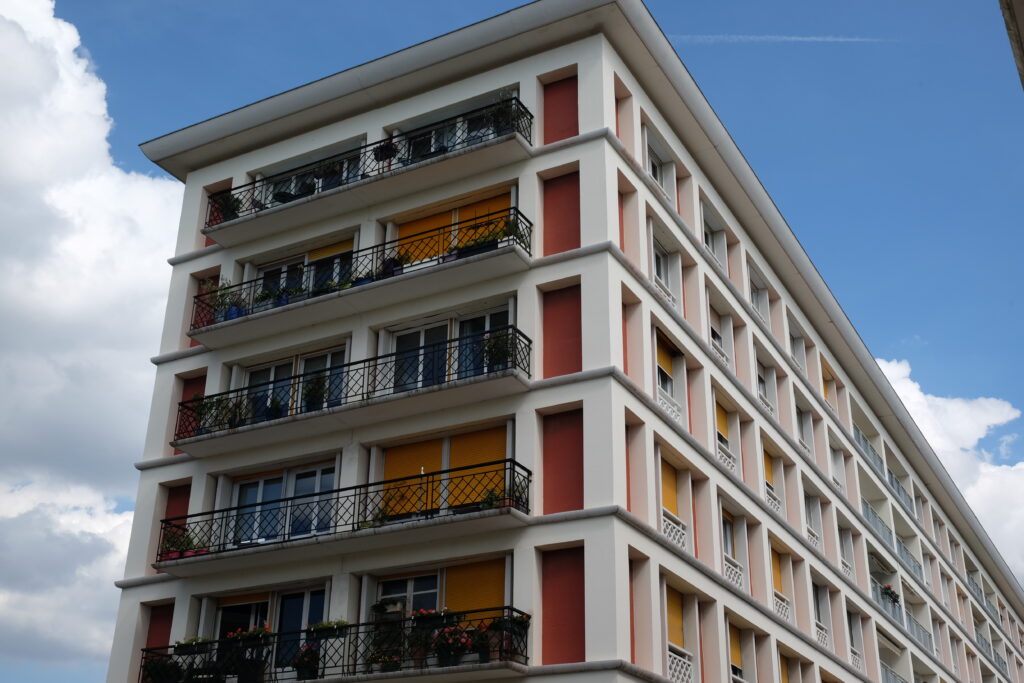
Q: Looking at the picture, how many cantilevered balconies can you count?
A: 5